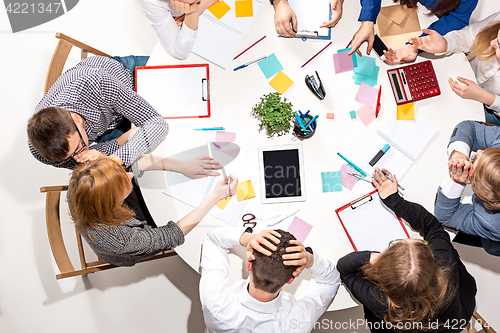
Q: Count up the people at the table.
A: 9